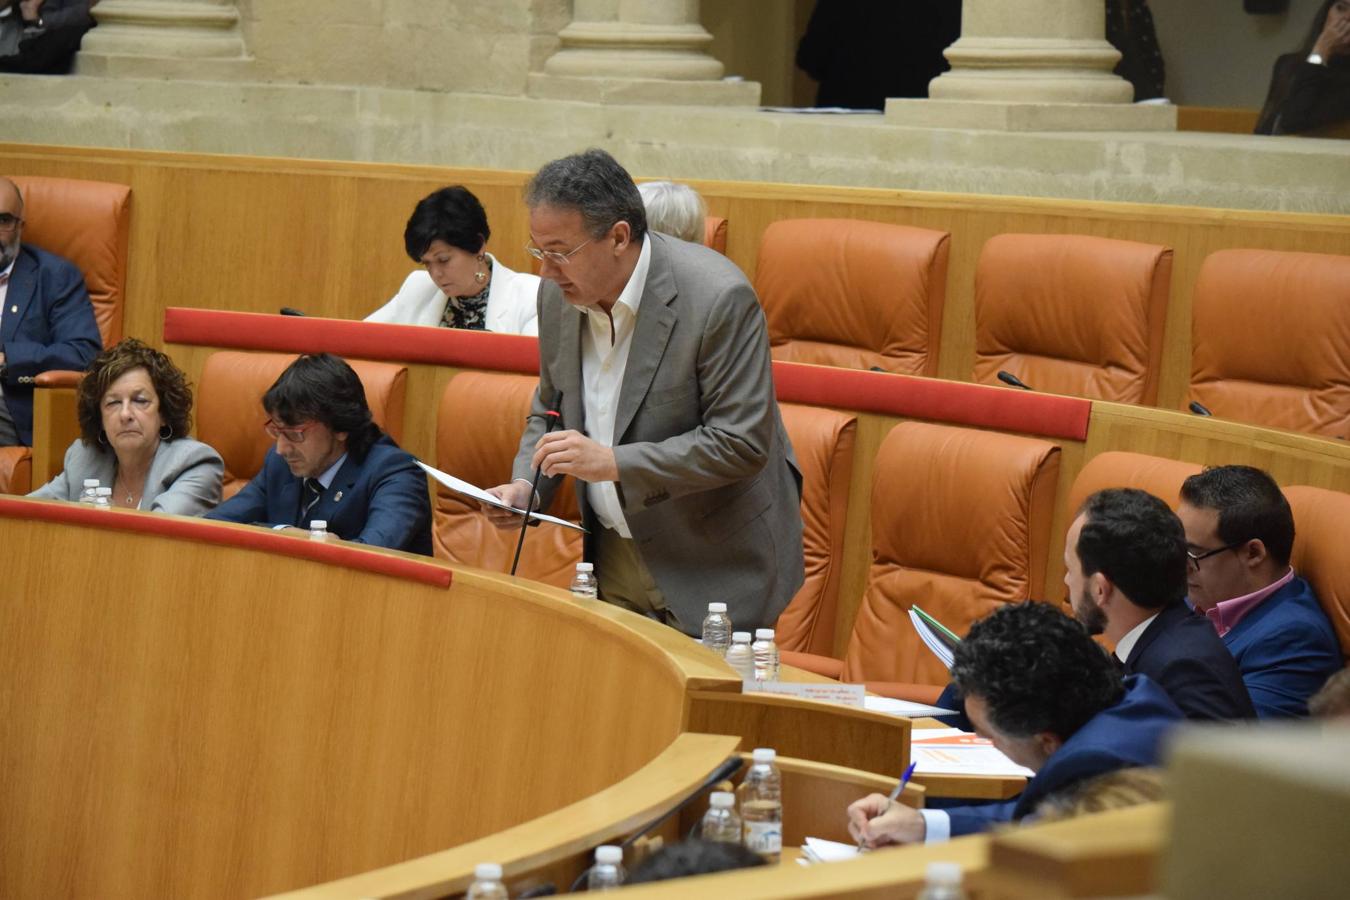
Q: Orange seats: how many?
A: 11